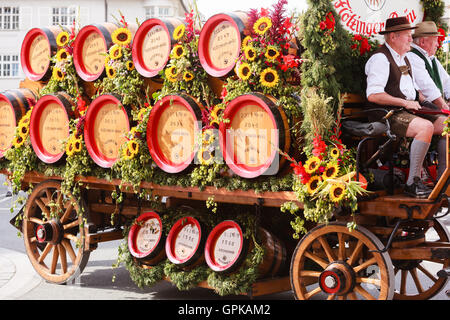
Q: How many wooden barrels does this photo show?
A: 12